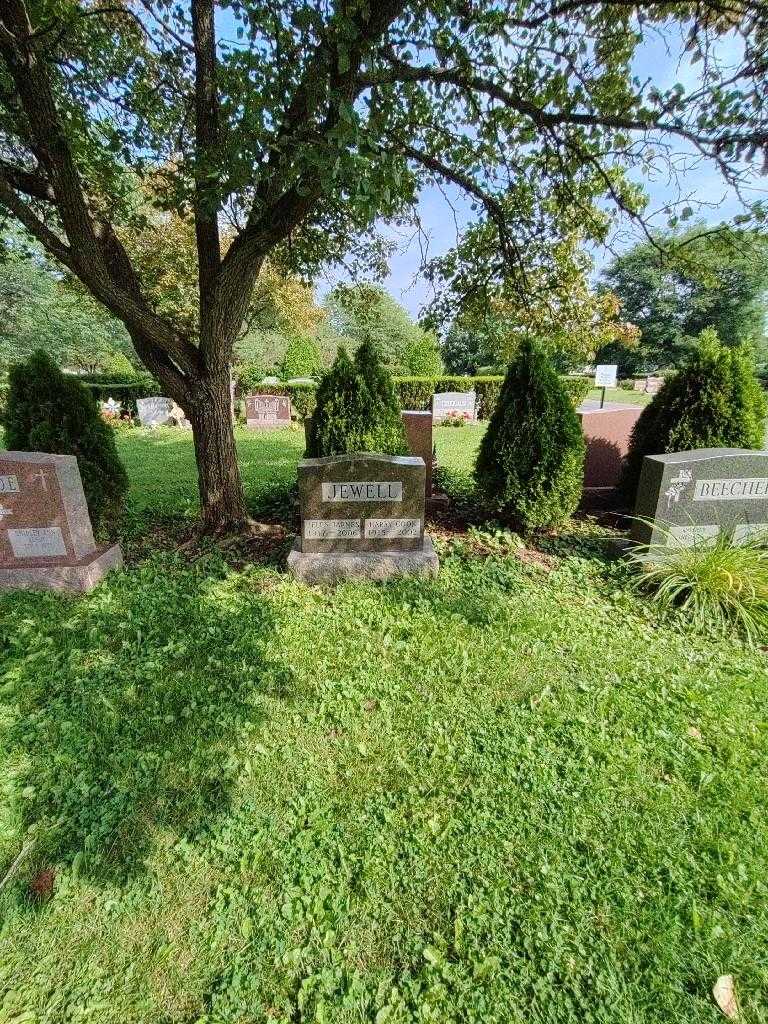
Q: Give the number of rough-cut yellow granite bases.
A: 0